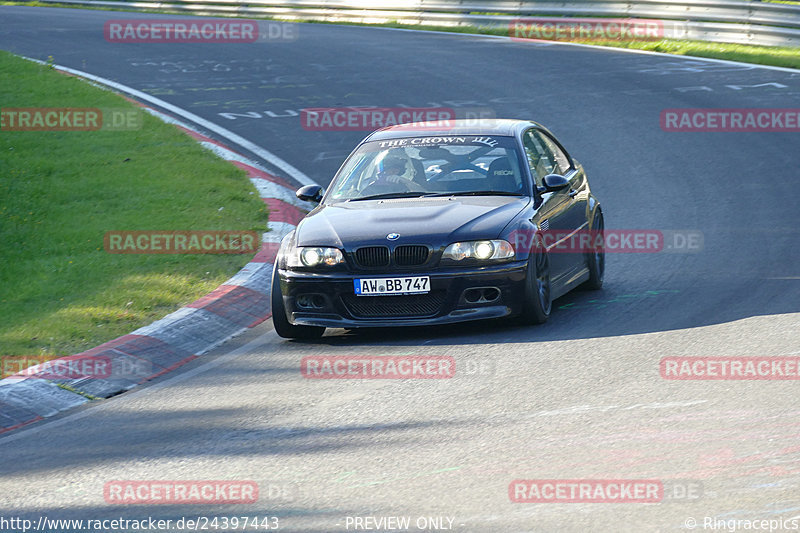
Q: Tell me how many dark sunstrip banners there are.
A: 1